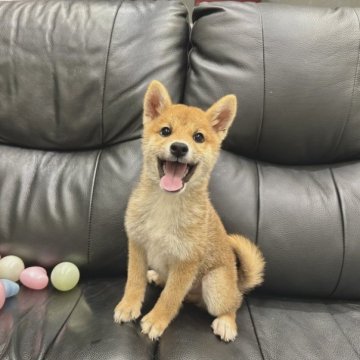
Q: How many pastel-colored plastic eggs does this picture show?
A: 5